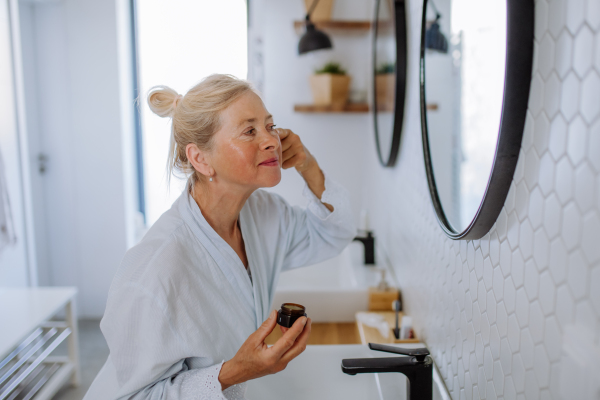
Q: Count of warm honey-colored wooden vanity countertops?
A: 1